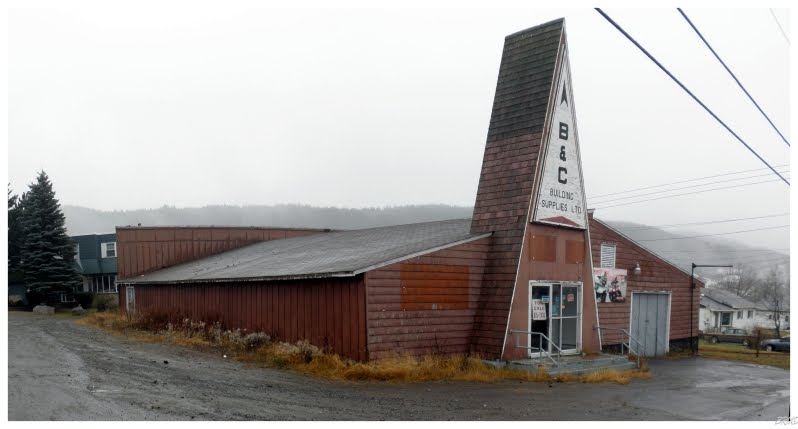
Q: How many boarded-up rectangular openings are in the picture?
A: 3